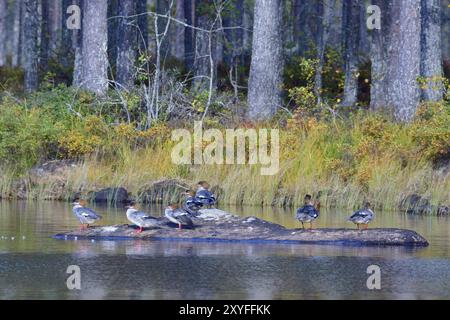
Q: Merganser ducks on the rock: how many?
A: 7